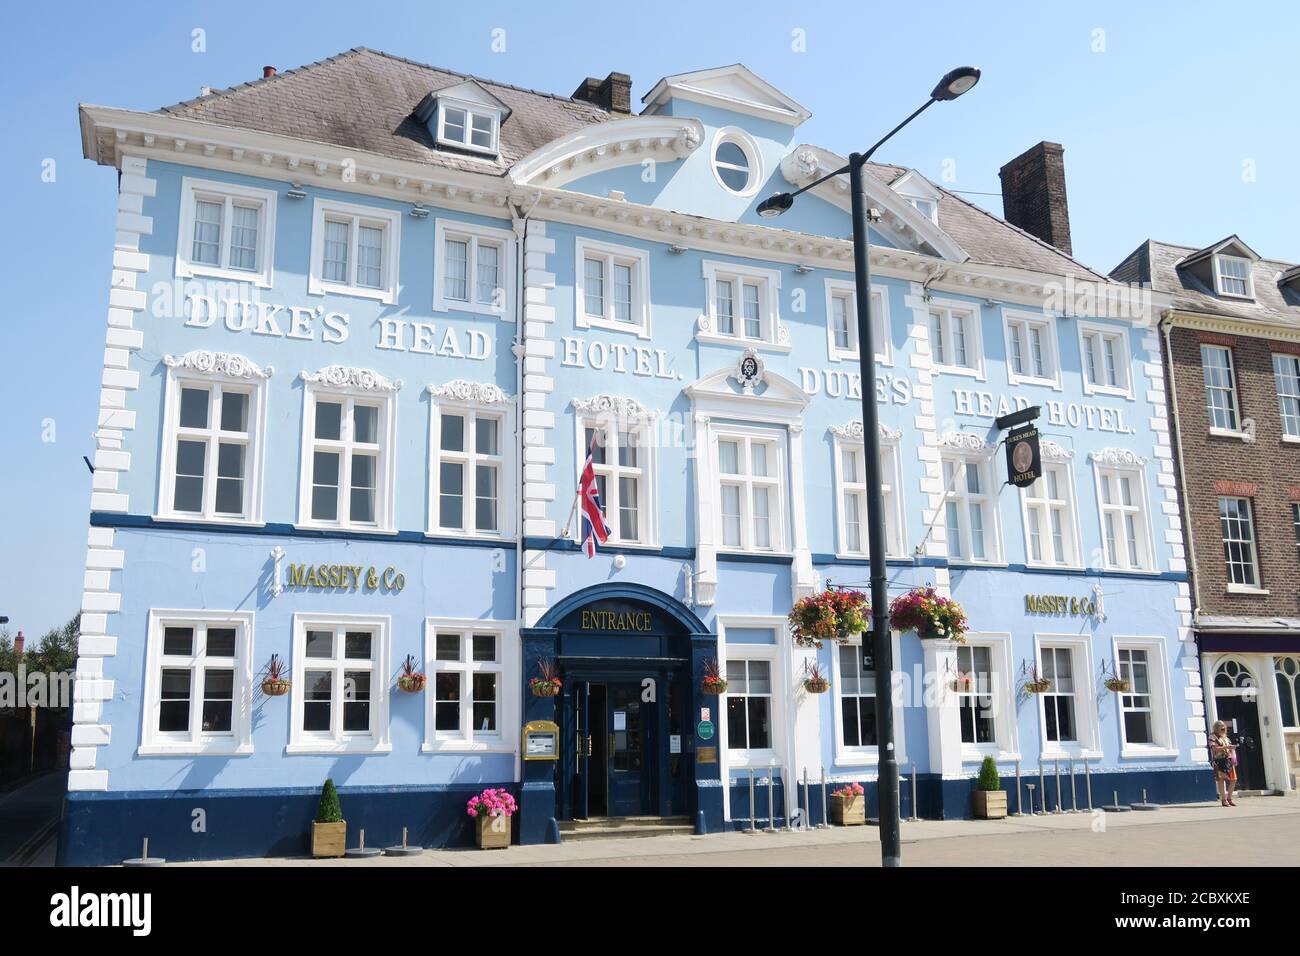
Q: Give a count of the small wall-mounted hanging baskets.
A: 8